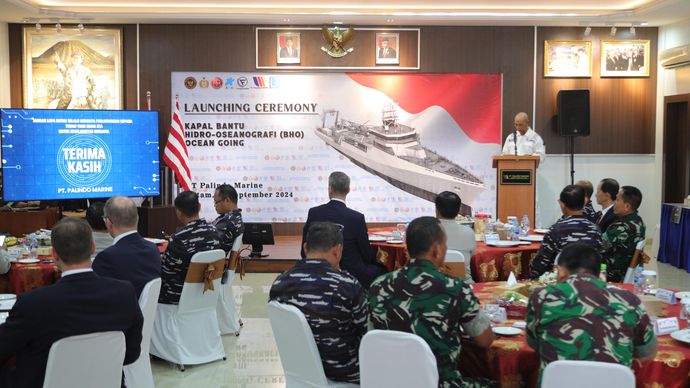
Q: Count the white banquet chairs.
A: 9